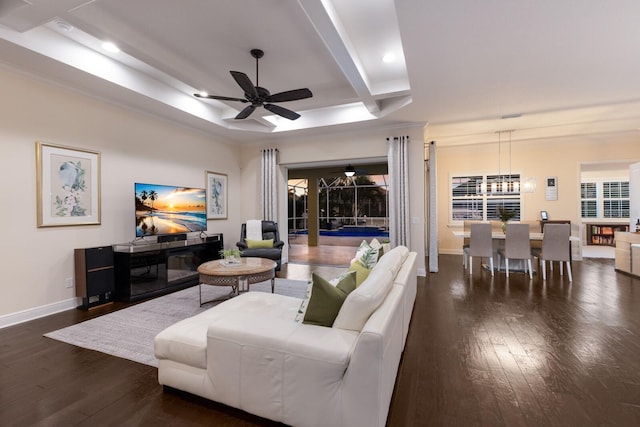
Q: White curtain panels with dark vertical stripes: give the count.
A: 2